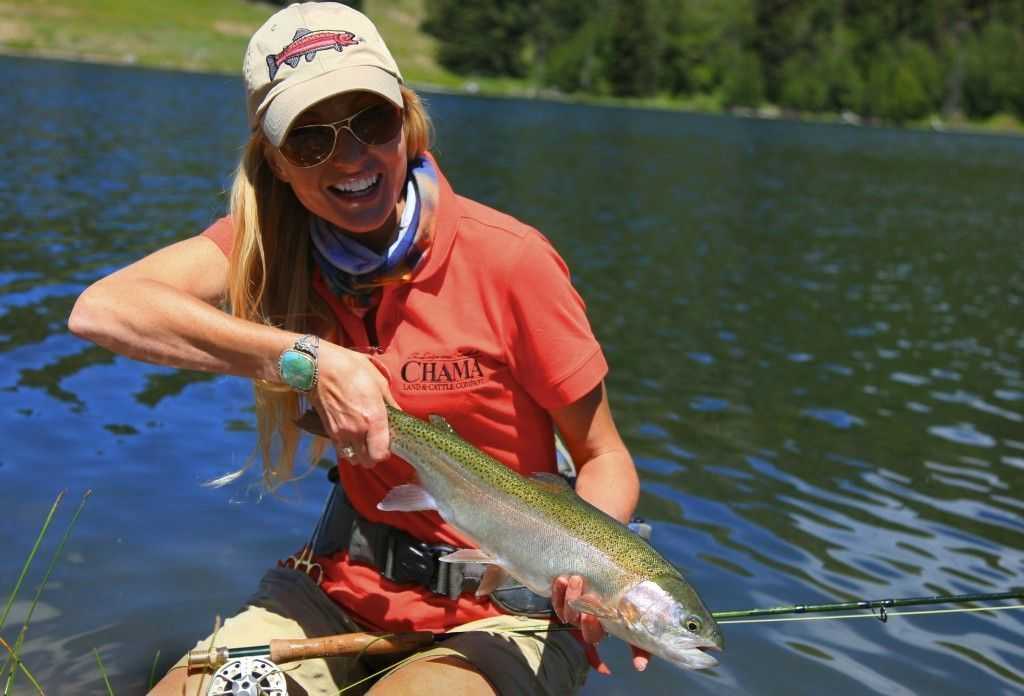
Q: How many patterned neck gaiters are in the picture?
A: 1